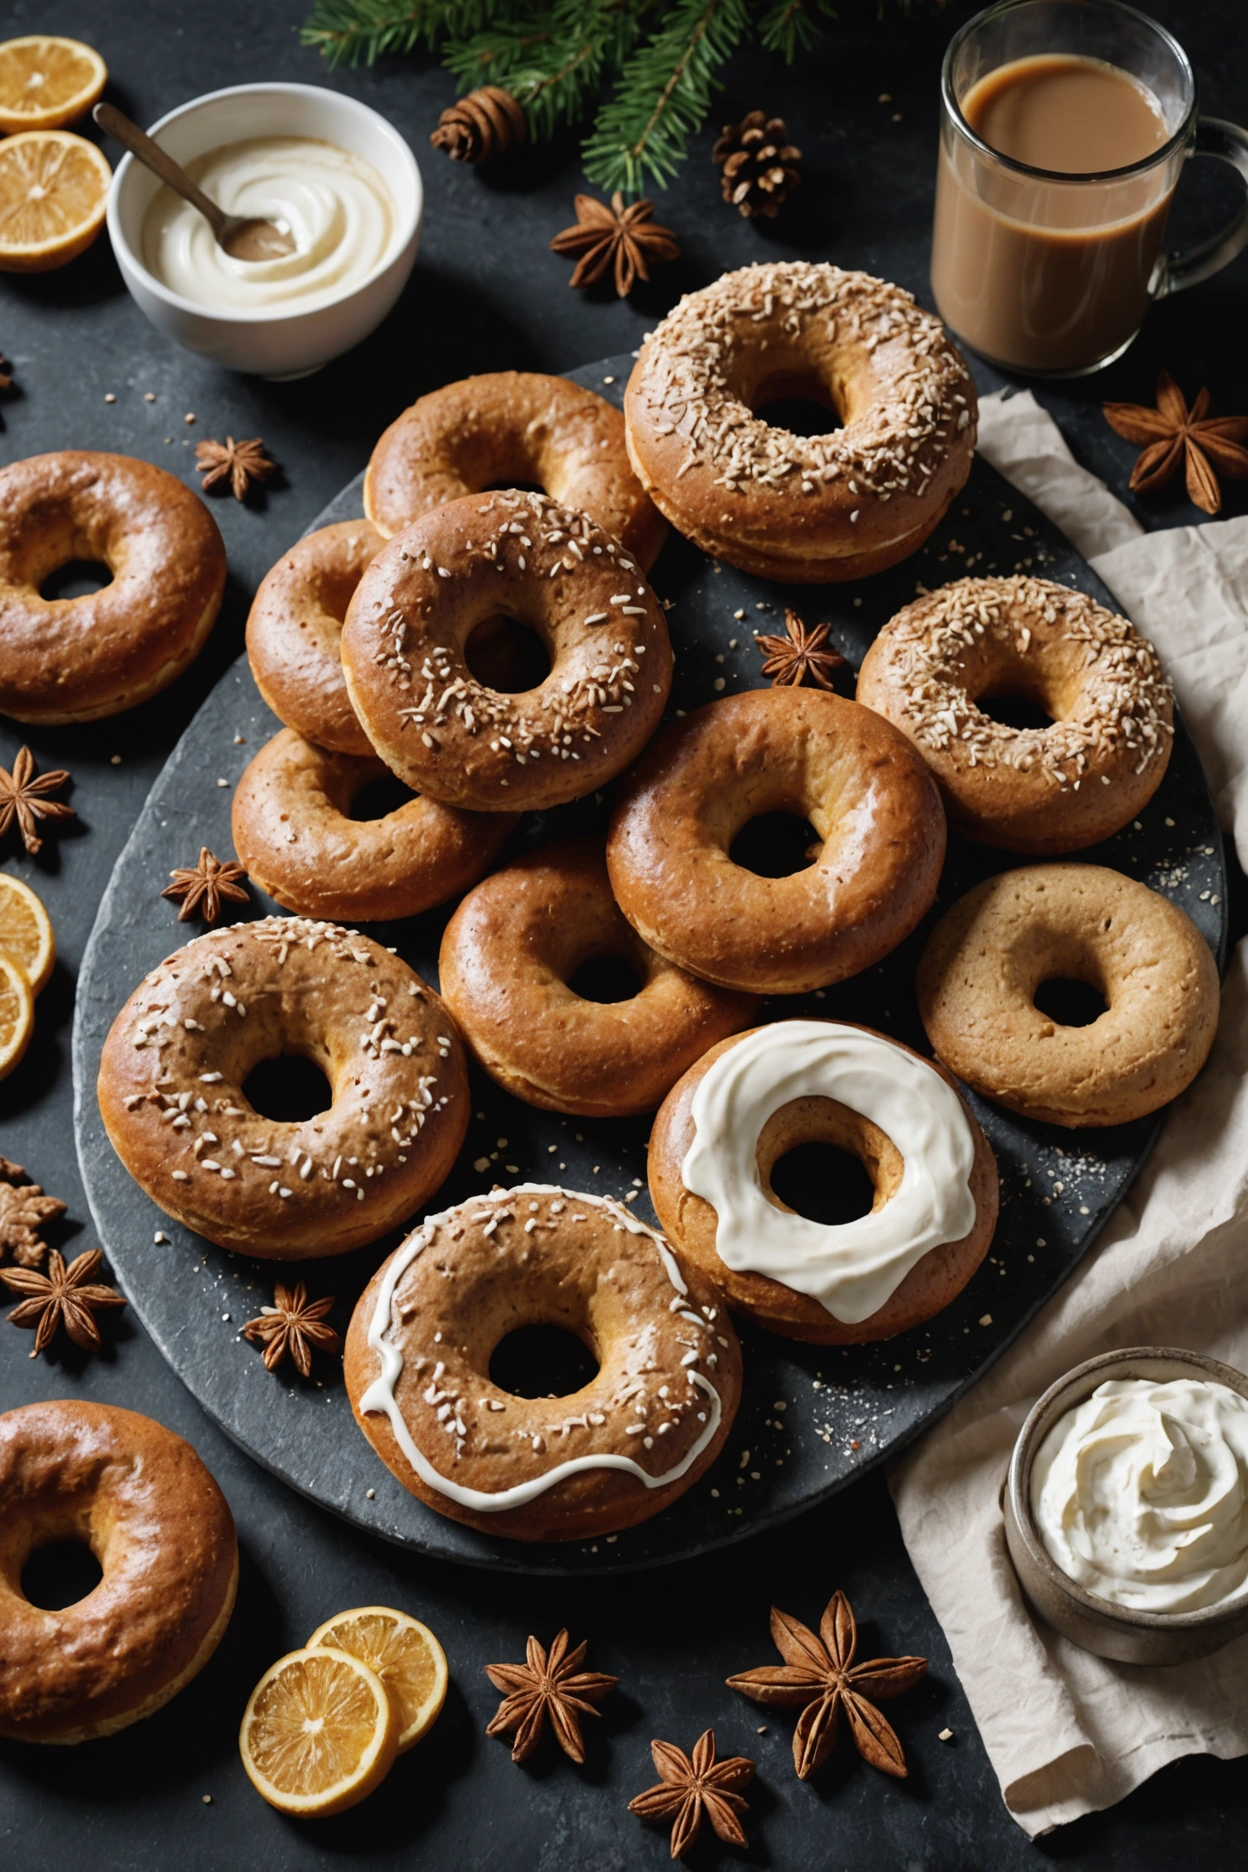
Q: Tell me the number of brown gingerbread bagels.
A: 14